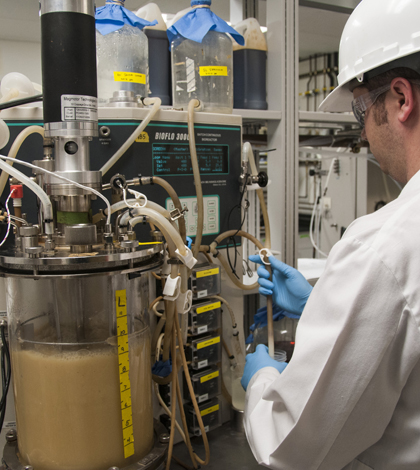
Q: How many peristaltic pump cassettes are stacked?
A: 5